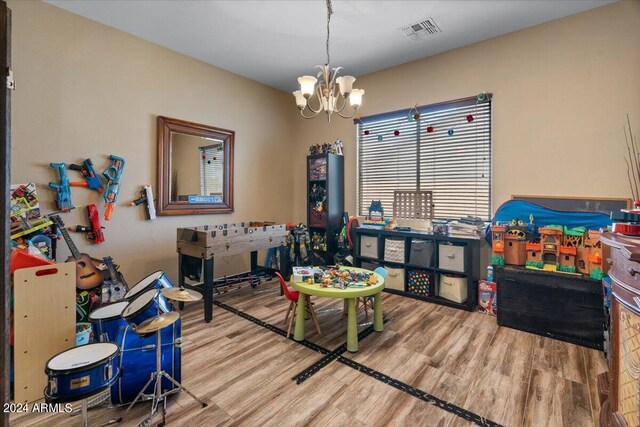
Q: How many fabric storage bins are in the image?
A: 8